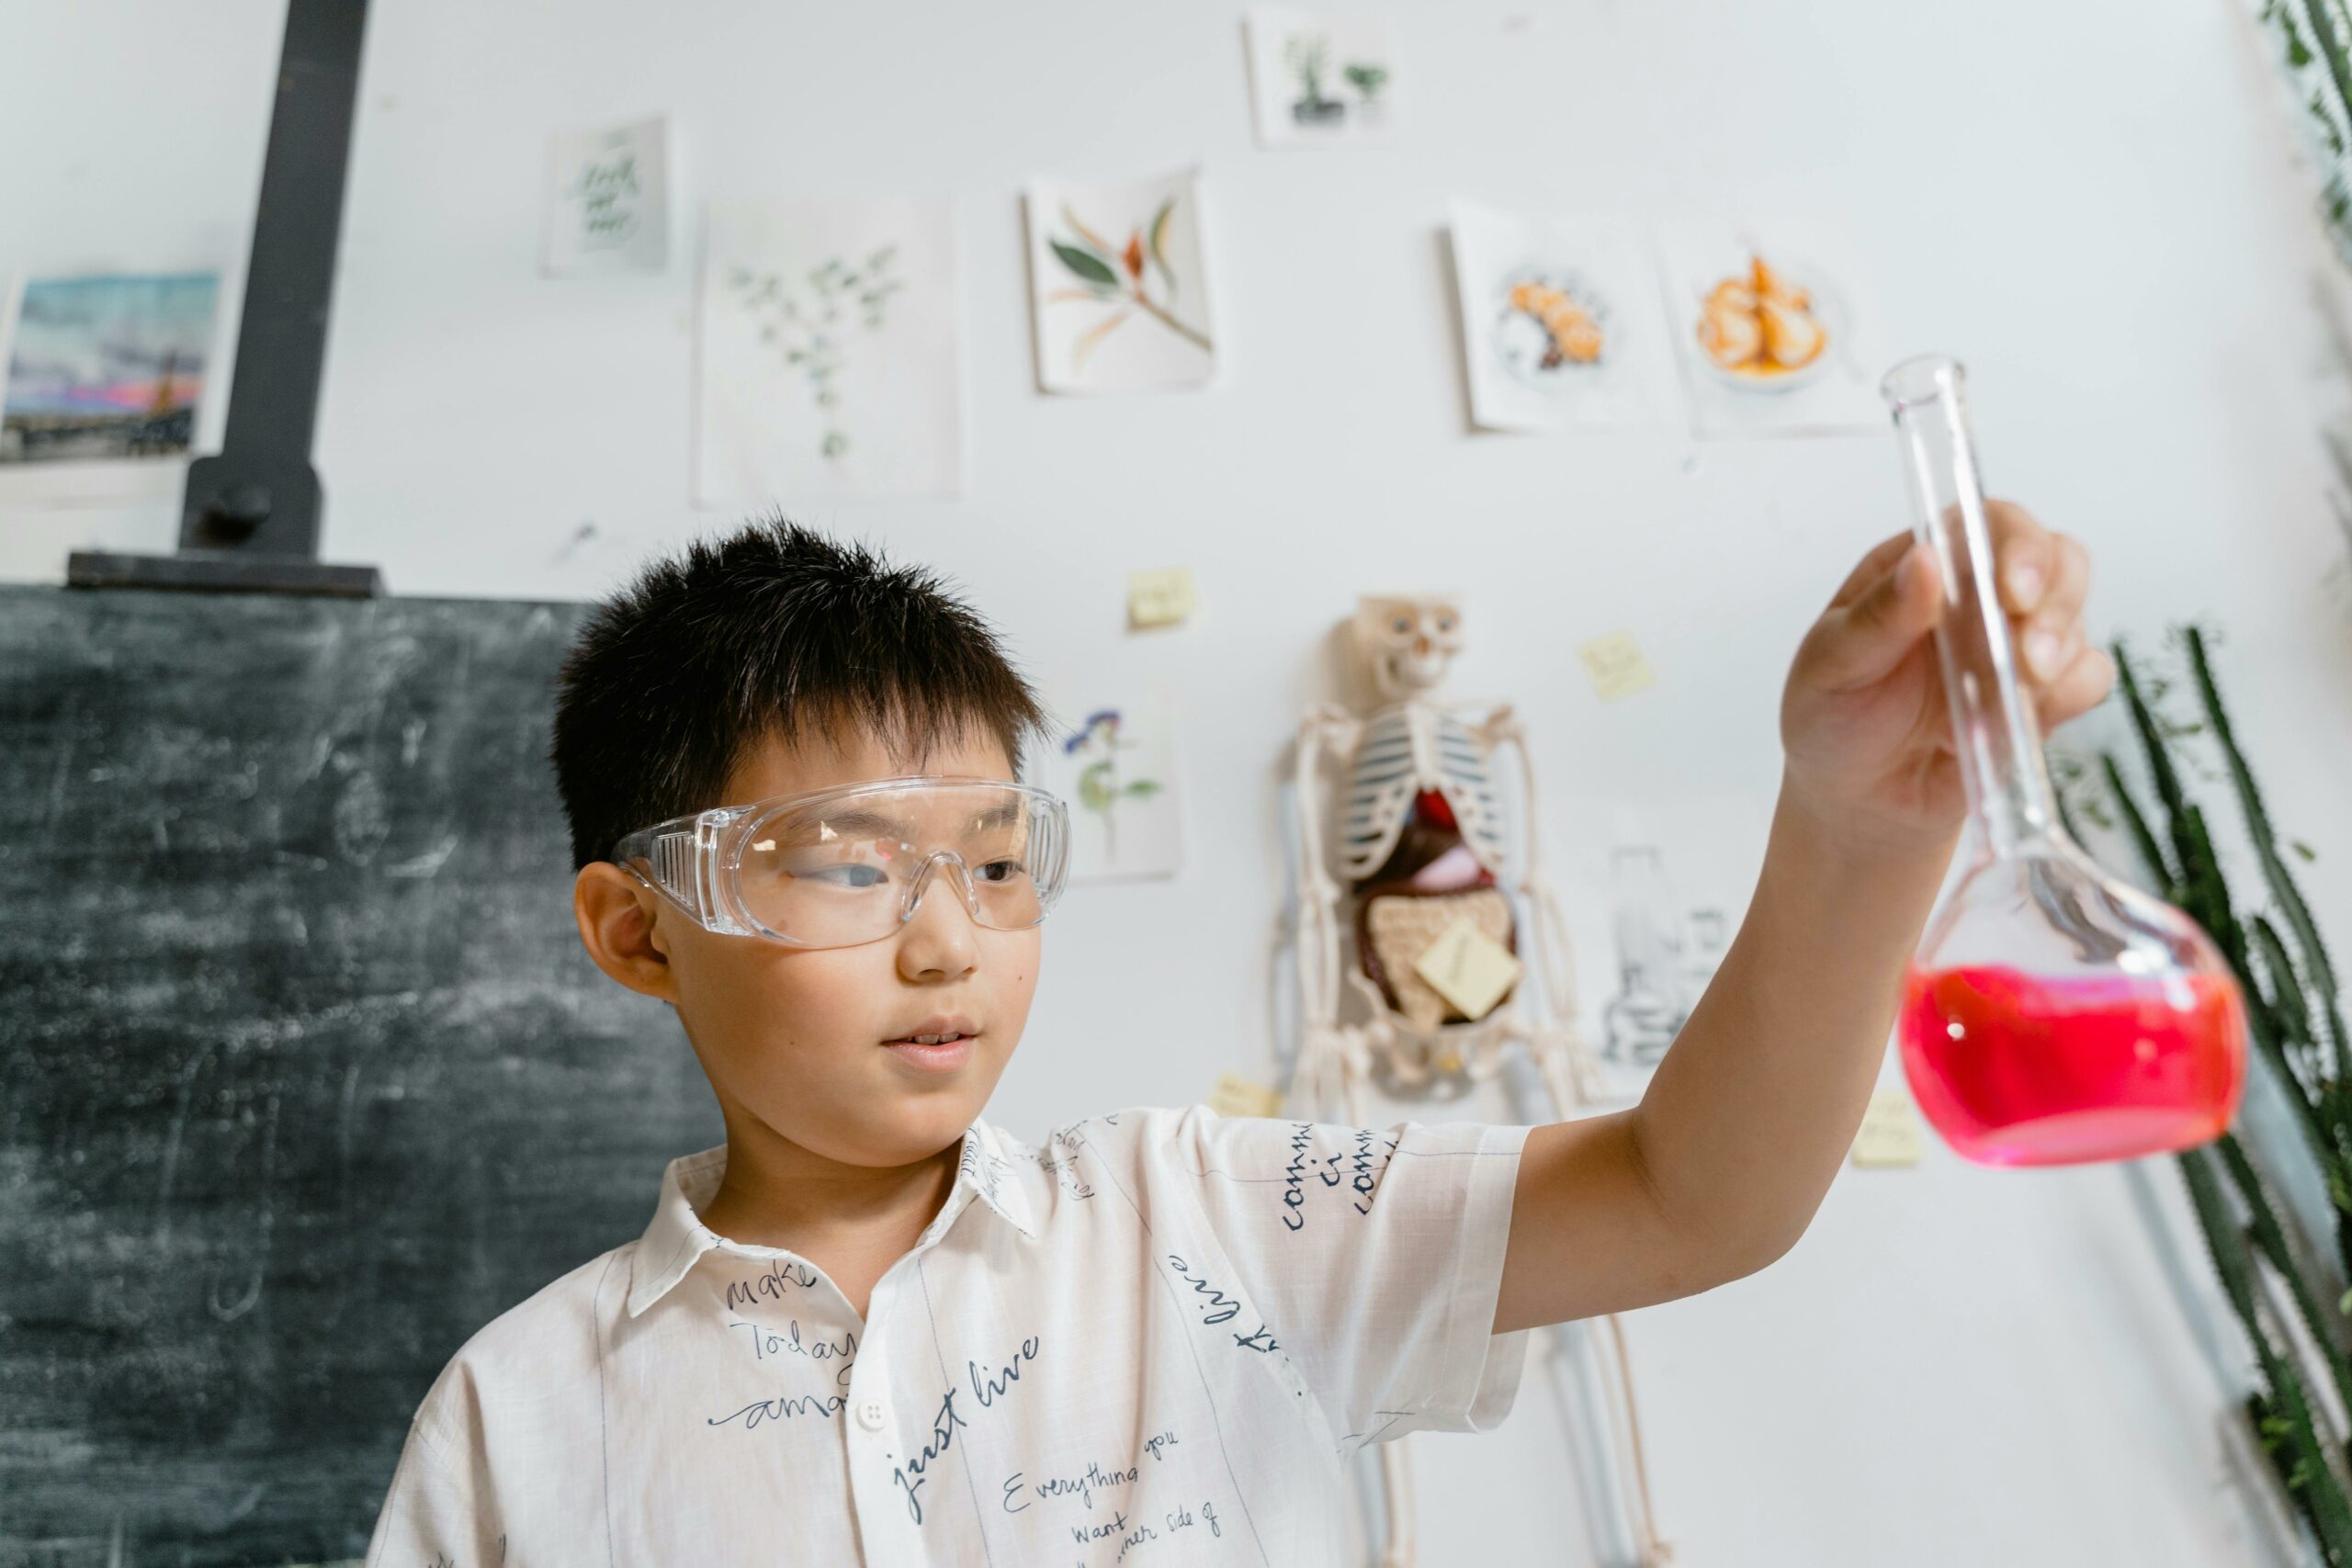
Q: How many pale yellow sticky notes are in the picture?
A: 5